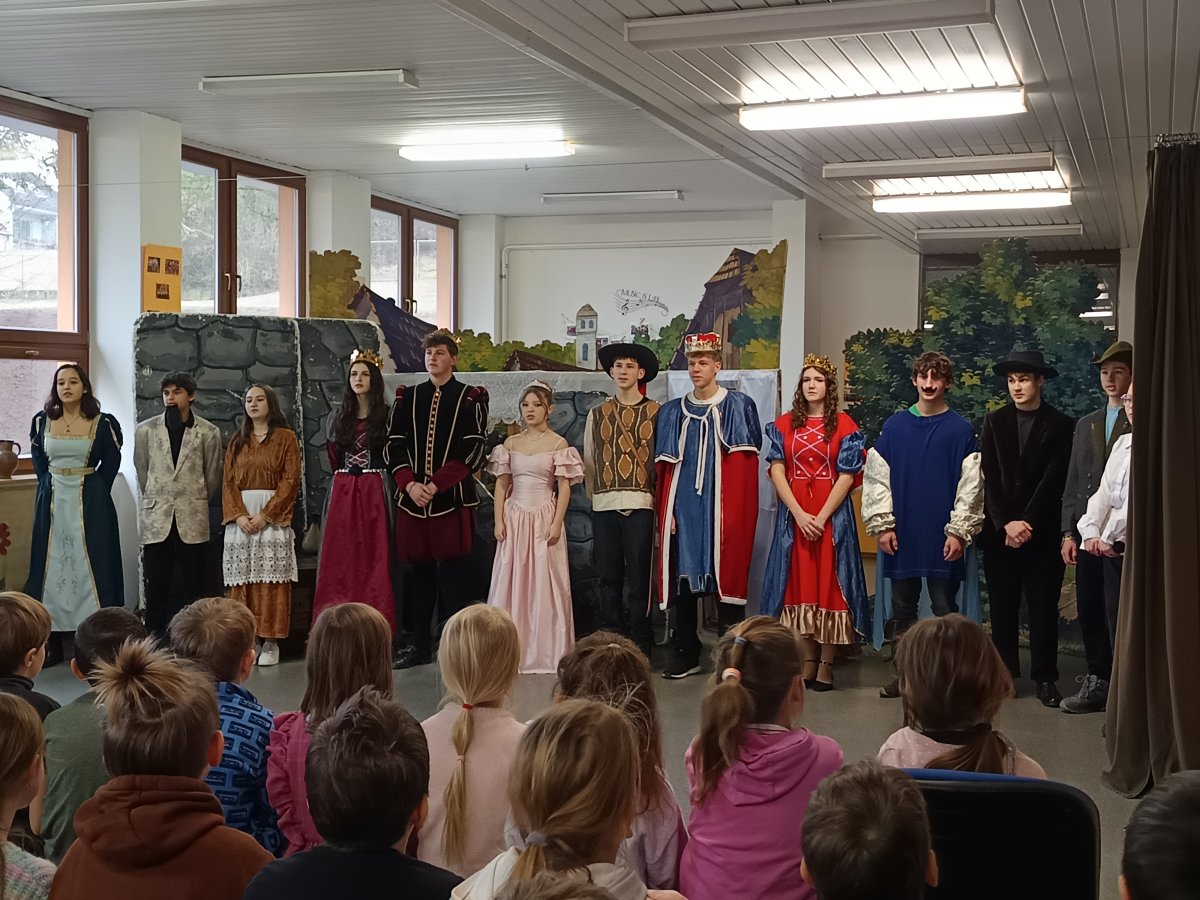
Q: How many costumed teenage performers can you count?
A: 13